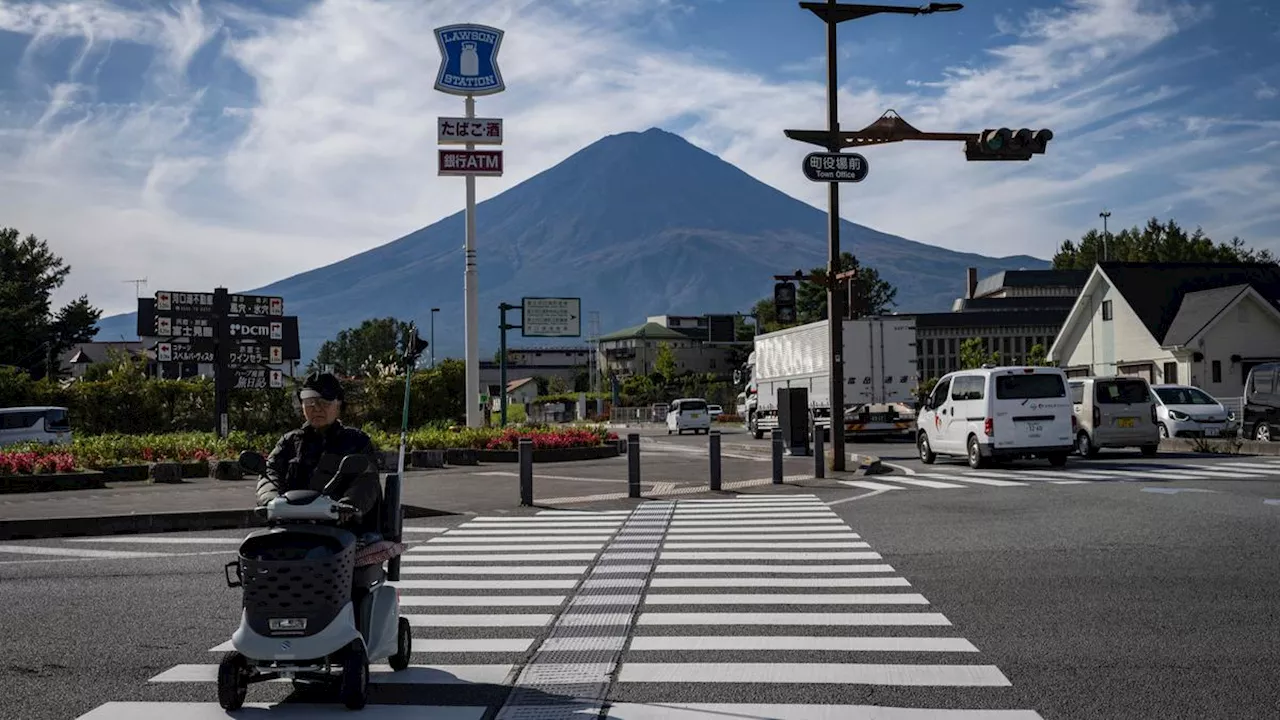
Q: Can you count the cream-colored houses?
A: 1